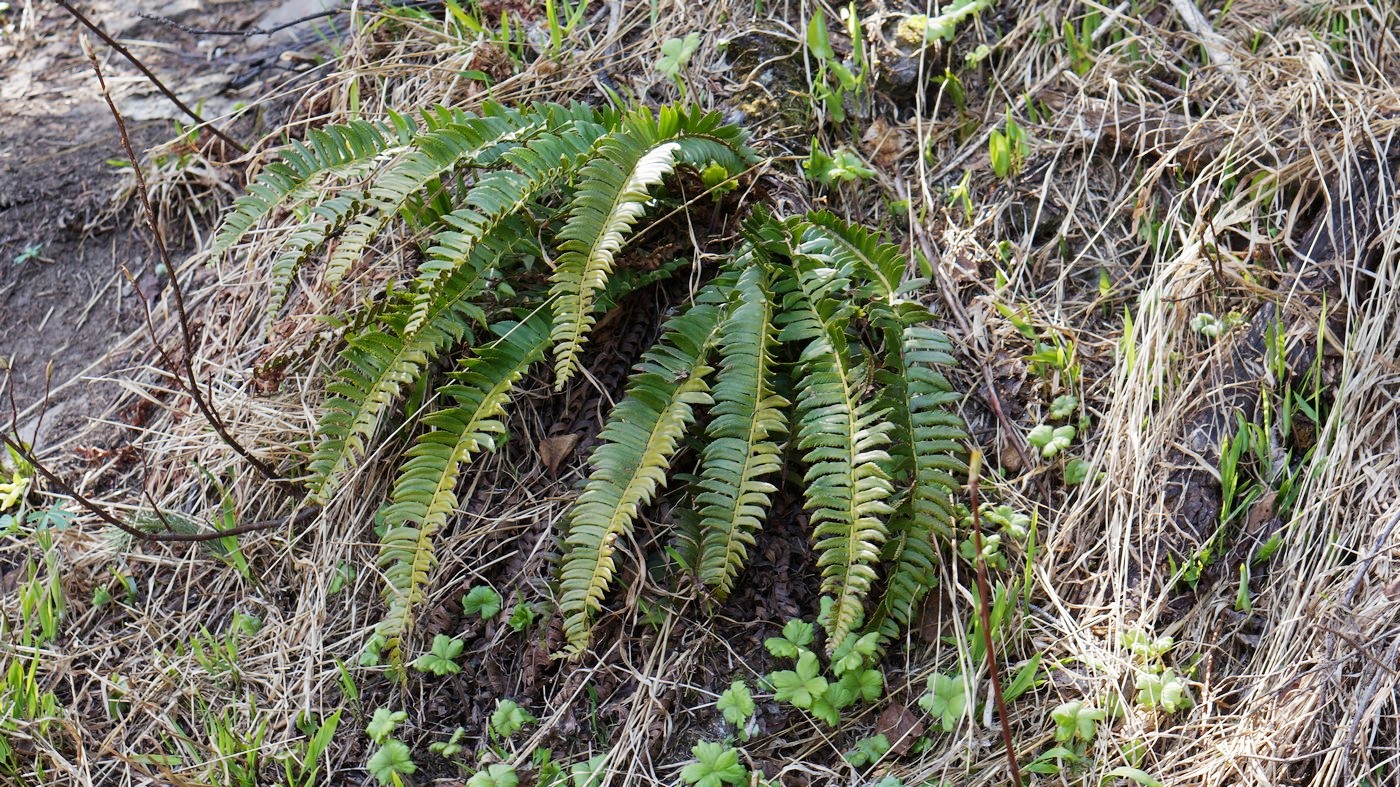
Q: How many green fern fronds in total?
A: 11